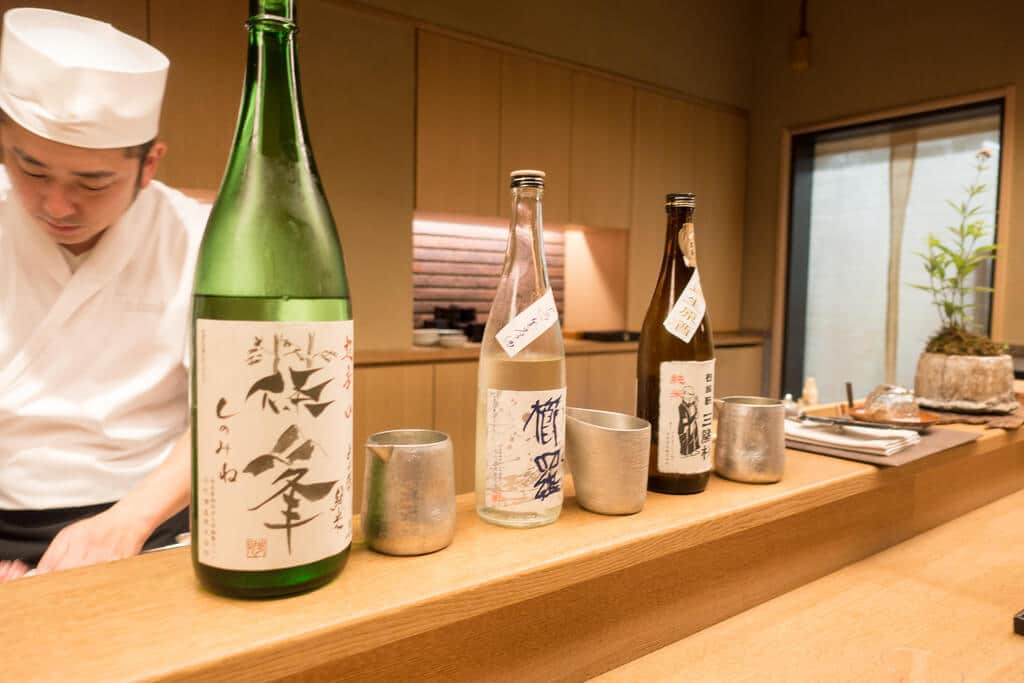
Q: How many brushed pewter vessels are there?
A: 3